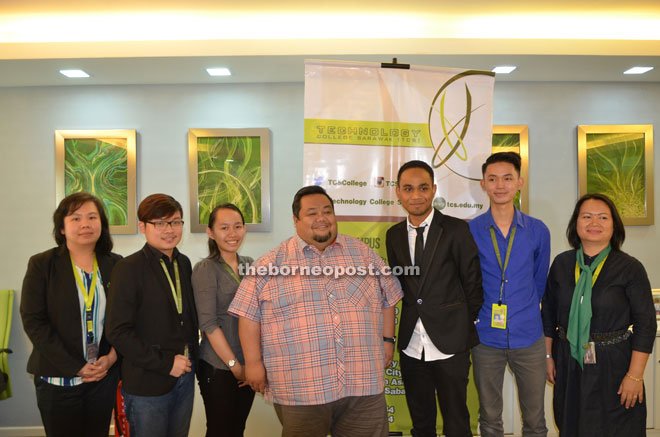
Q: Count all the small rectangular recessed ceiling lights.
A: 4